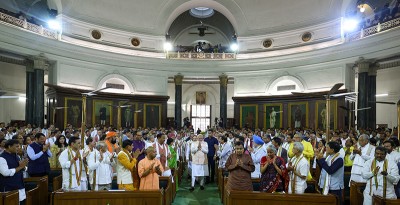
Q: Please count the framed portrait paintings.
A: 9